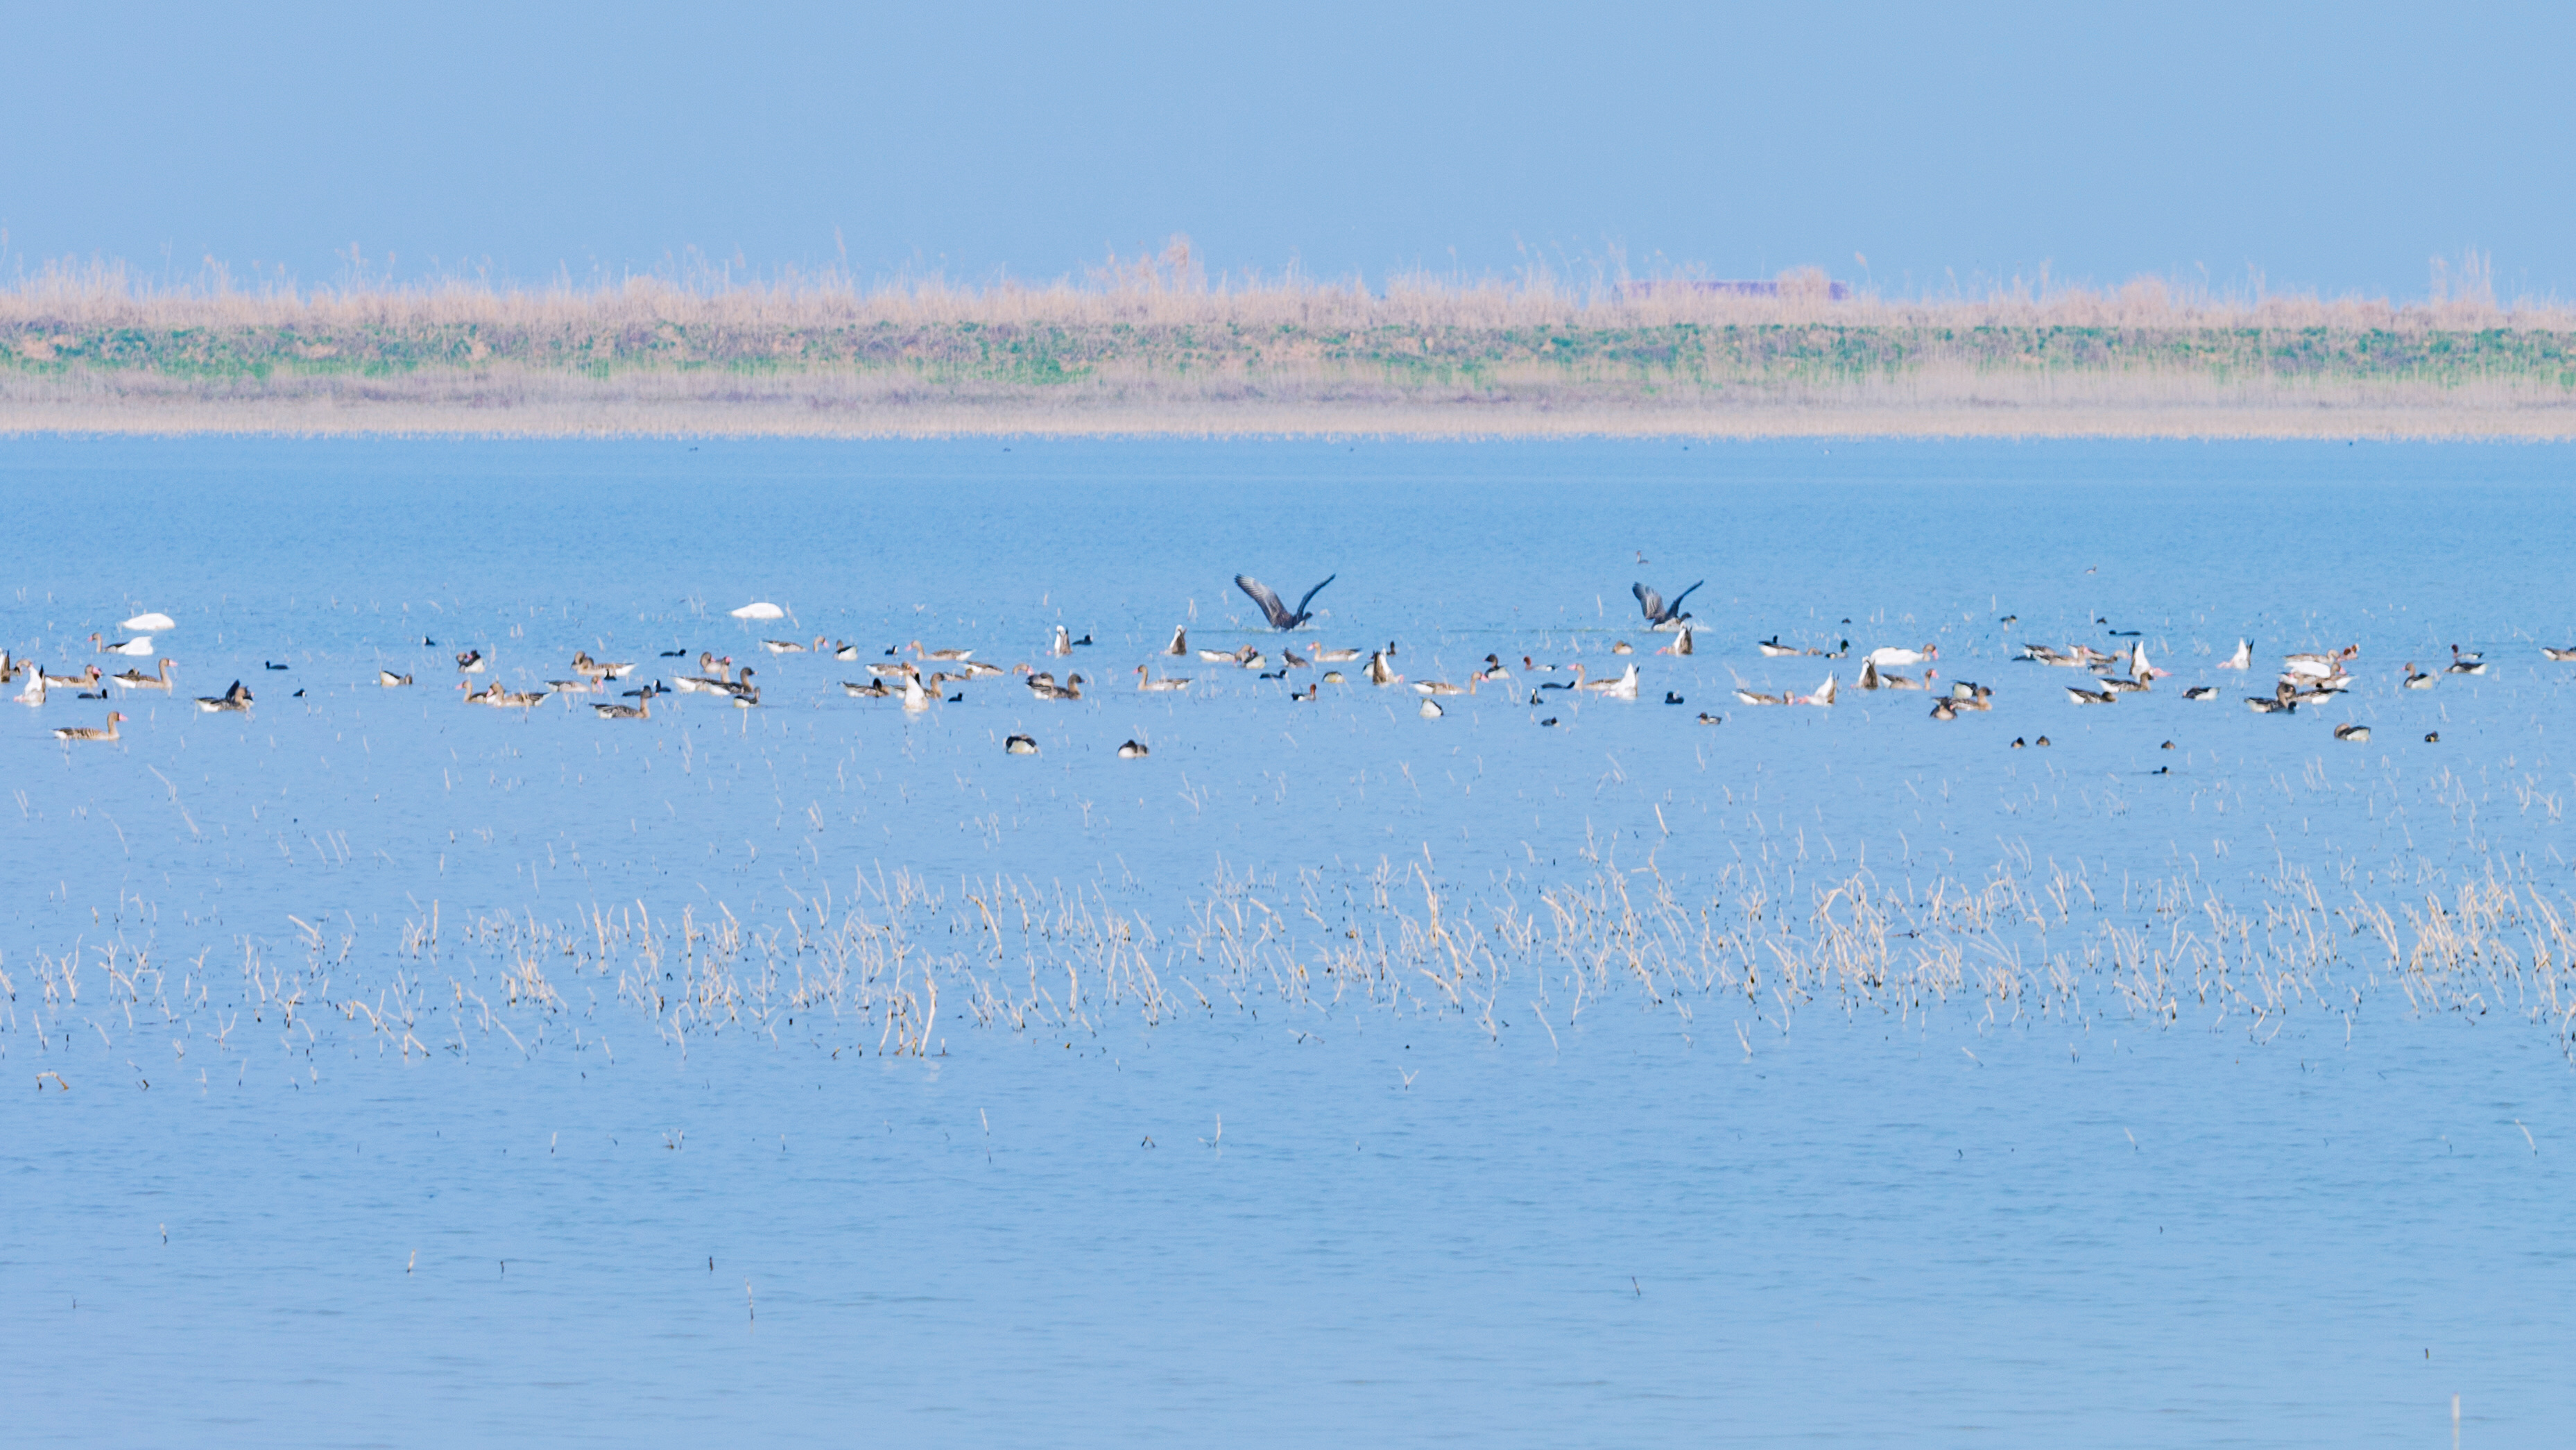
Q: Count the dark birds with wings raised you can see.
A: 2